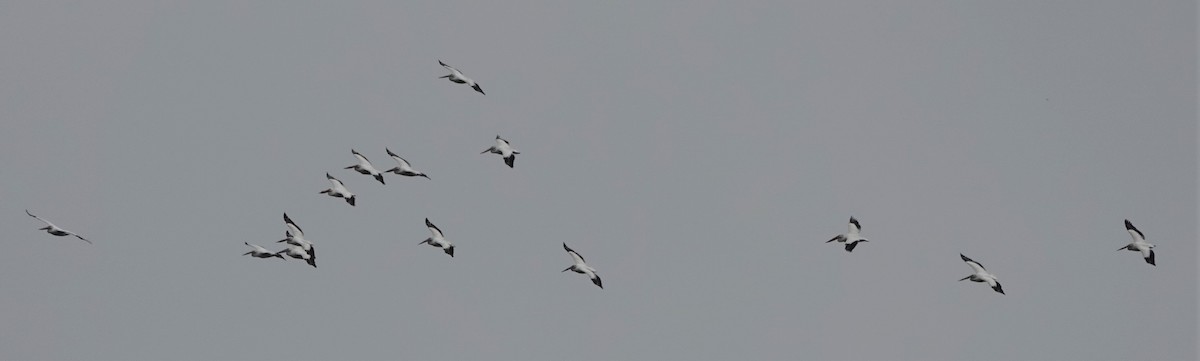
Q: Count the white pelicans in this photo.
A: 14